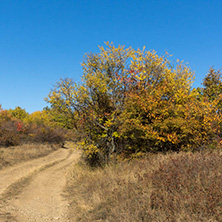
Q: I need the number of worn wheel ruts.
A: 2